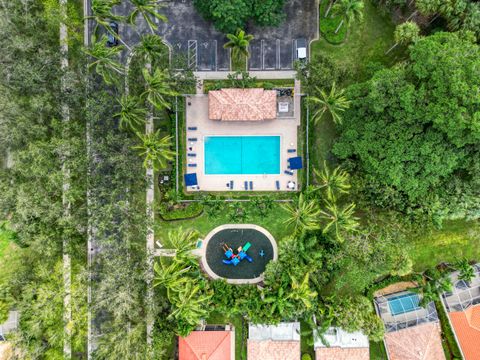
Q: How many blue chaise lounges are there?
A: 10